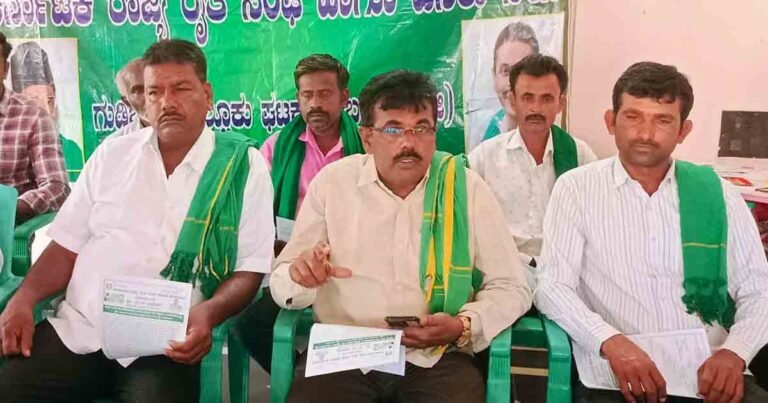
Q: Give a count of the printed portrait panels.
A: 2